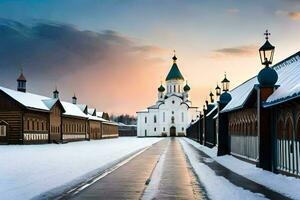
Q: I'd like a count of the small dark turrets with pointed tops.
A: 3